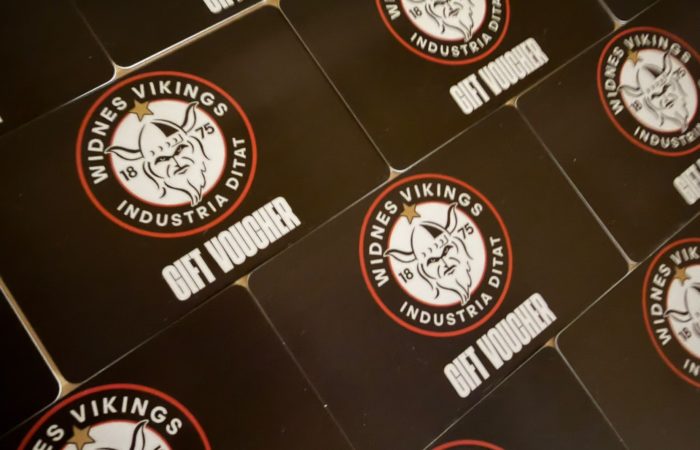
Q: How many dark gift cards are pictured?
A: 11